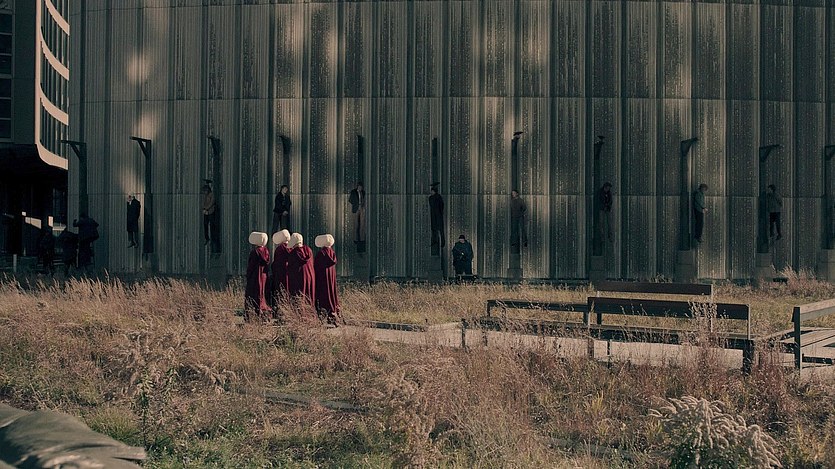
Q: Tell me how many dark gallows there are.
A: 11